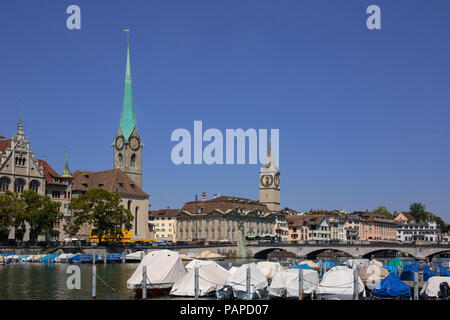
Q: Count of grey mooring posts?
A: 7